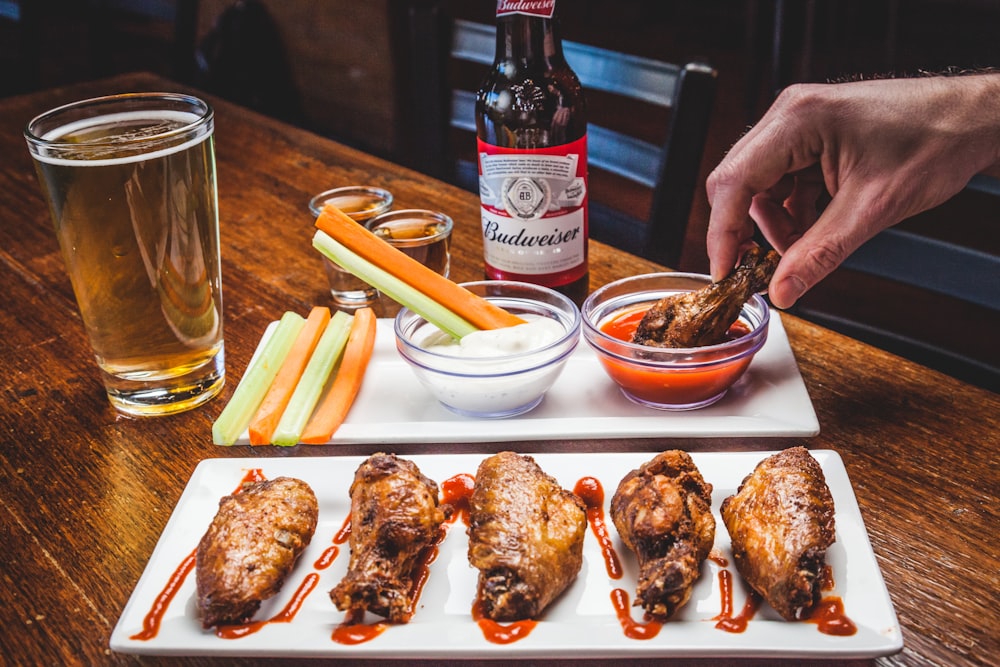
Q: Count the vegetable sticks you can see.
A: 6